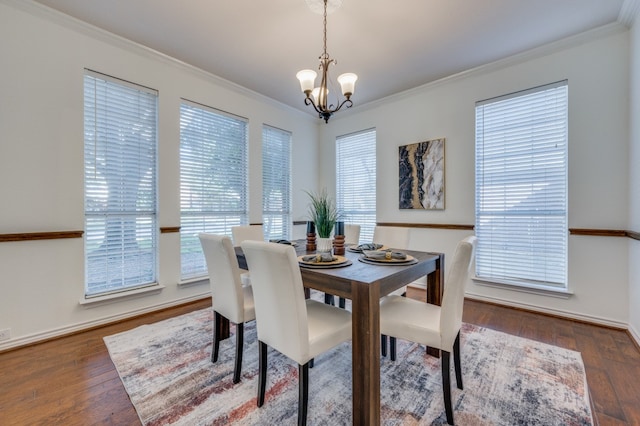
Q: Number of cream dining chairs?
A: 6